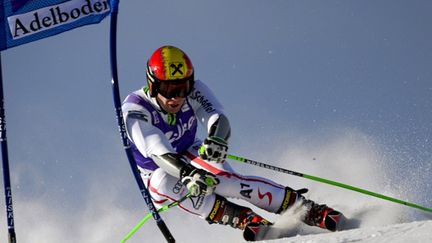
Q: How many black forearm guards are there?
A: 2